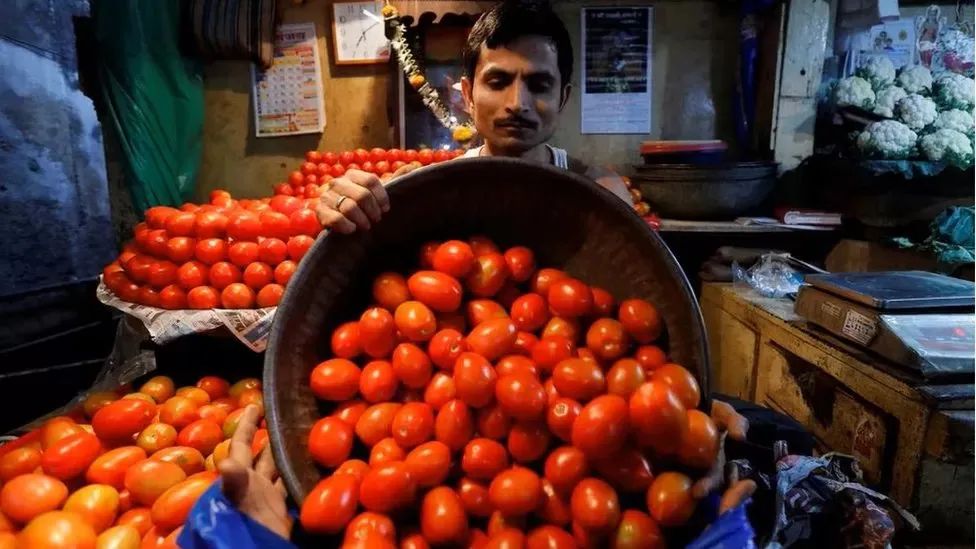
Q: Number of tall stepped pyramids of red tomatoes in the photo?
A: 2